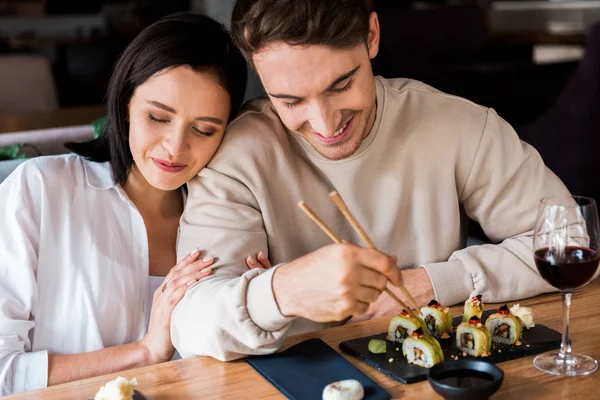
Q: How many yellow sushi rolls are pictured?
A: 6